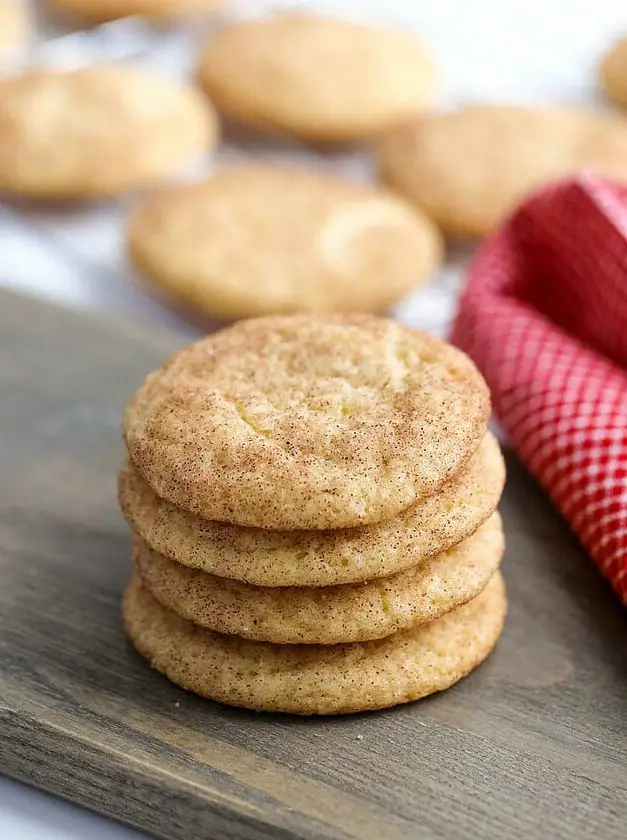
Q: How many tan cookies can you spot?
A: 11